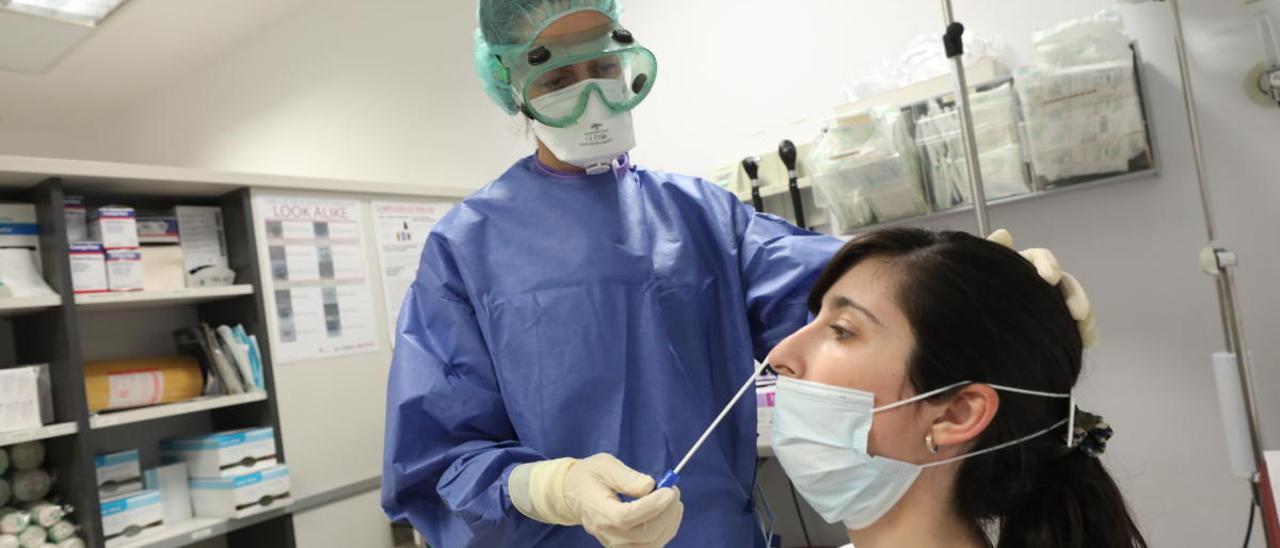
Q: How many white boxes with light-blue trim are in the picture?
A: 5